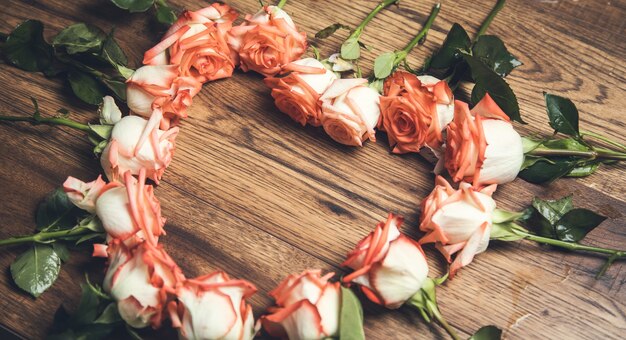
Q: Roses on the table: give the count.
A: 14